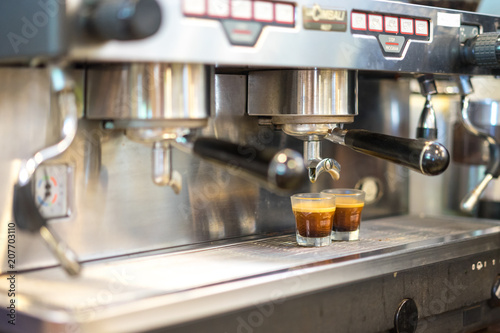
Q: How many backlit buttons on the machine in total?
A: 10